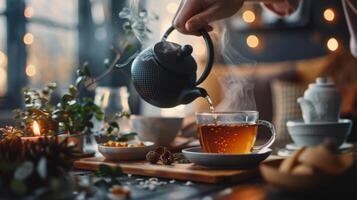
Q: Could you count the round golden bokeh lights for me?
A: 7